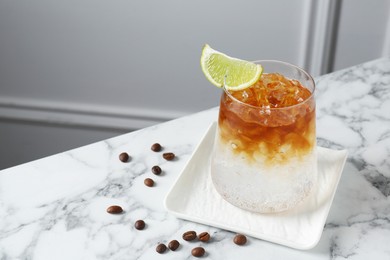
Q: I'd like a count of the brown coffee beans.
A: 13